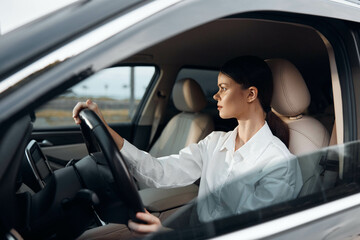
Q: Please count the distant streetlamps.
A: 3